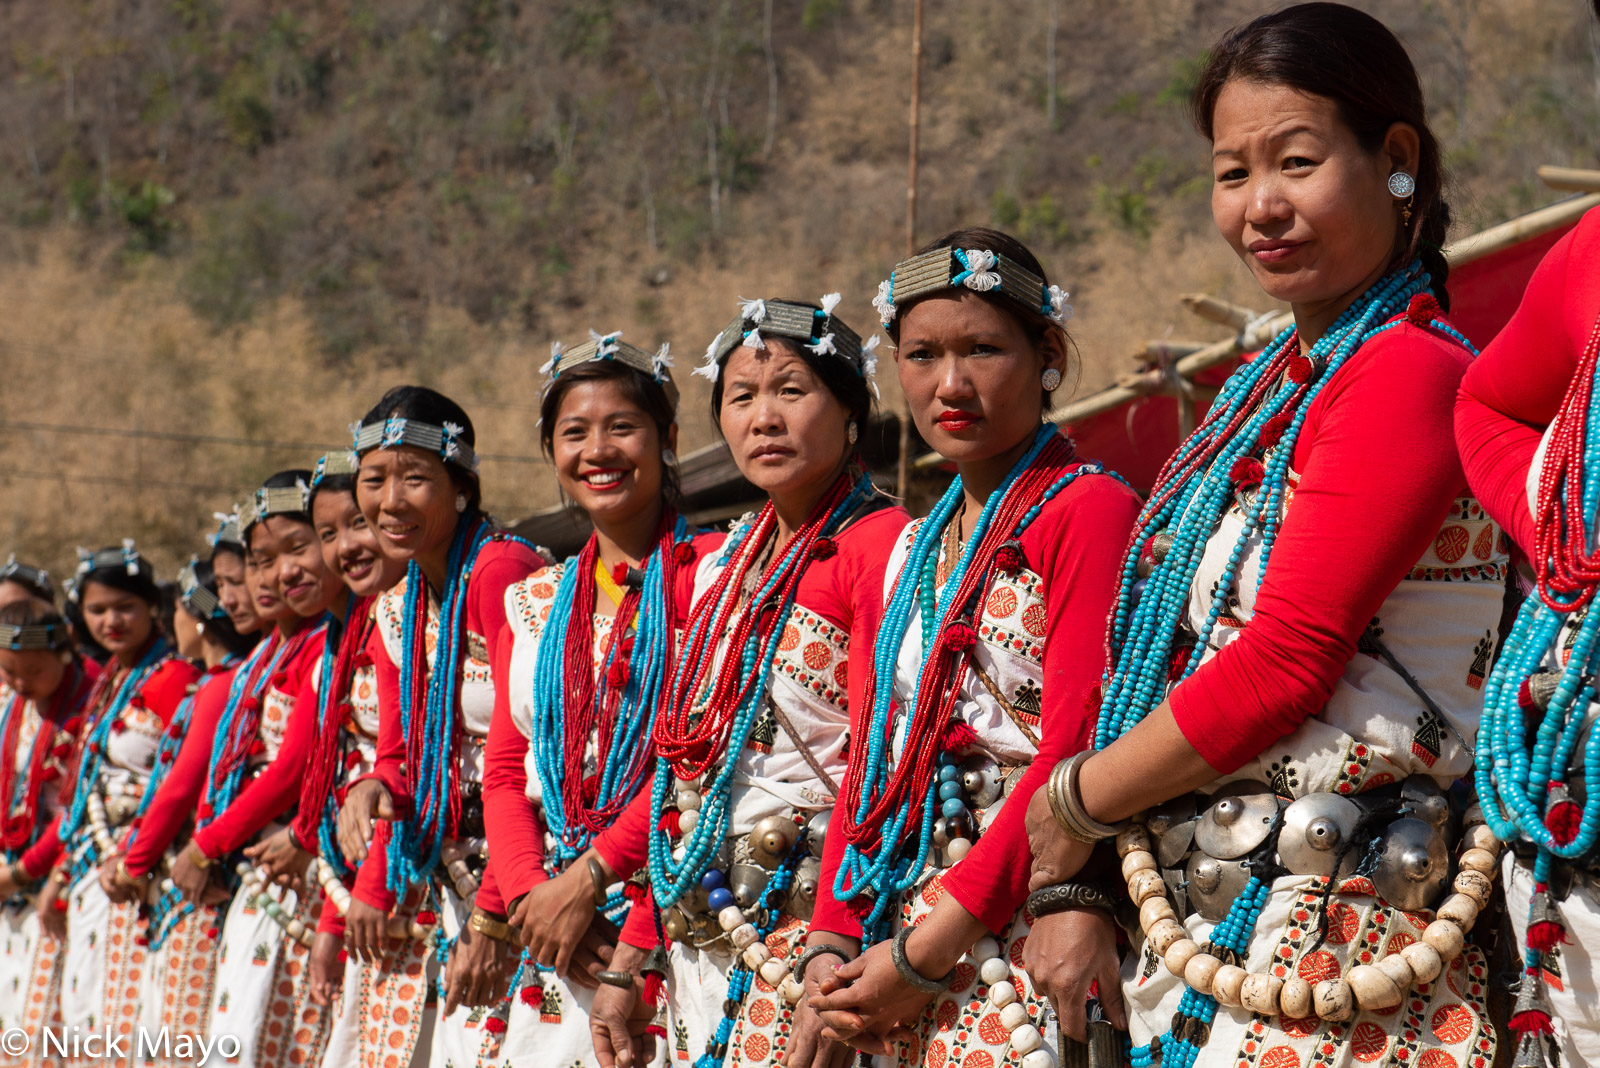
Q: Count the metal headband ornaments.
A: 11